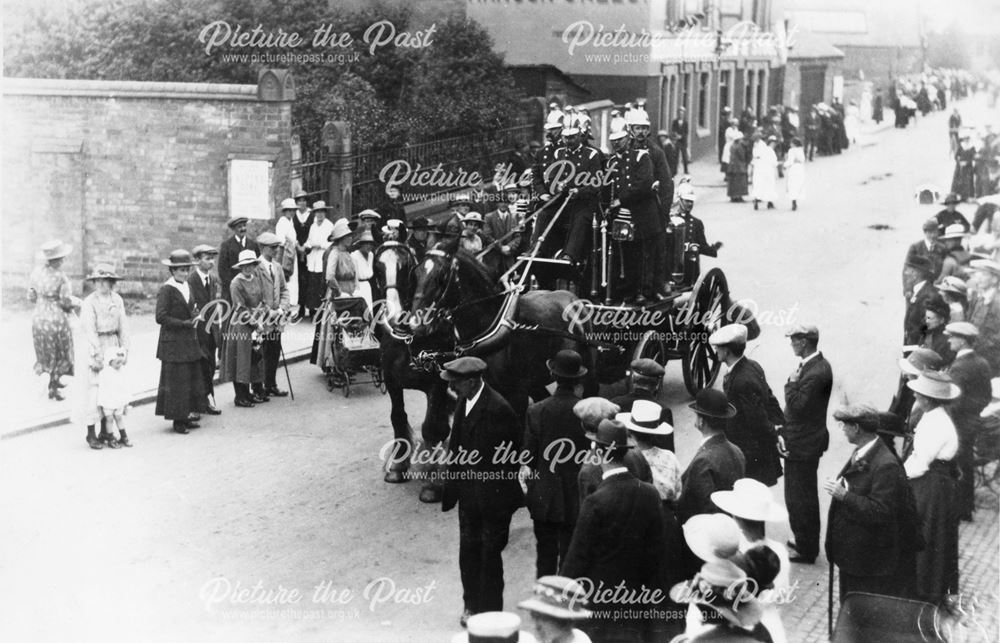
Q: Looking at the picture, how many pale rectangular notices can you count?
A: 1